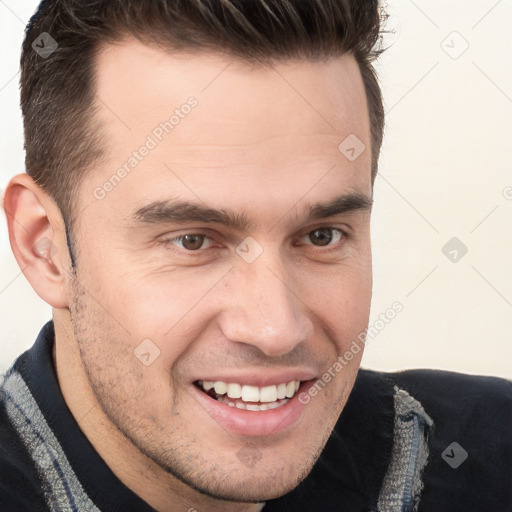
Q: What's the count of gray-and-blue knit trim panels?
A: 2